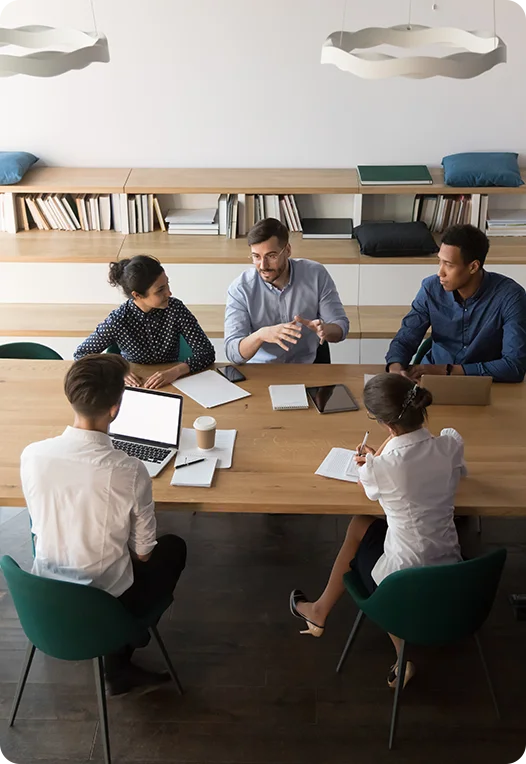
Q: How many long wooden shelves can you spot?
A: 3